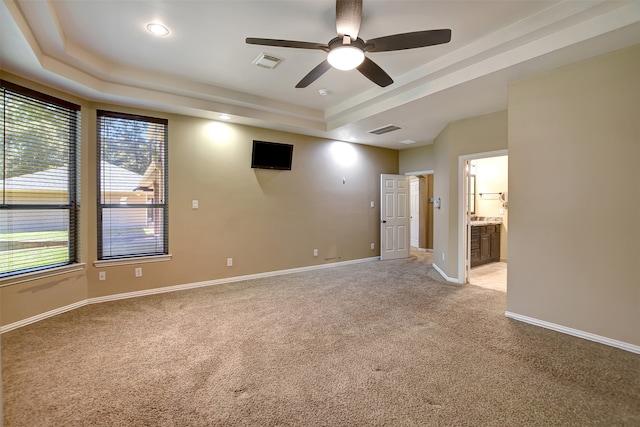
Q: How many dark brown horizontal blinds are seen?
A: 2